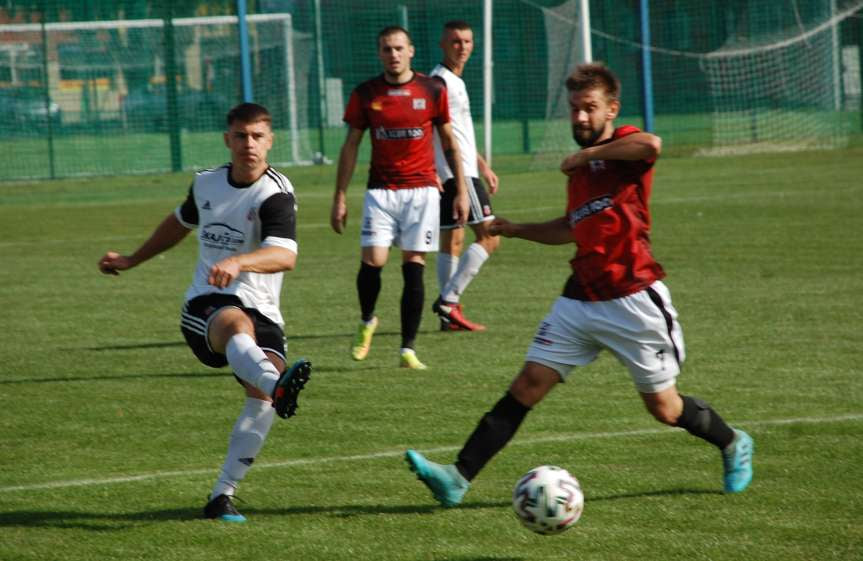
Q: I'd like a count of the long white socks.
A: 4